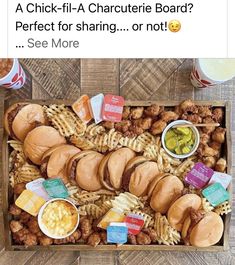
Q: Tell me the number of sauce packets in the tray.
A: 12